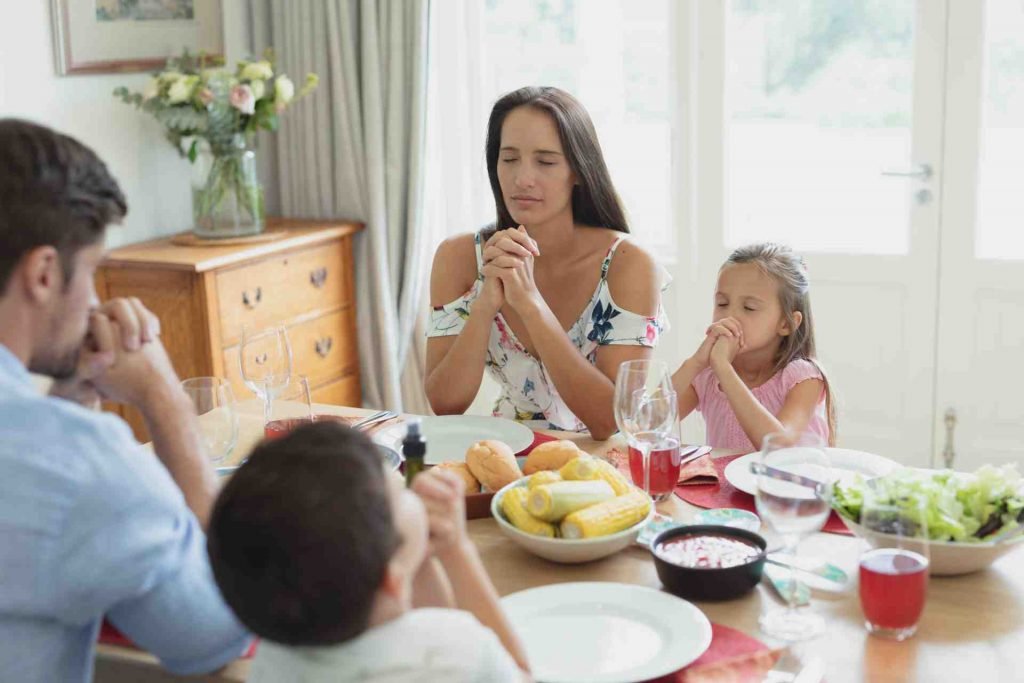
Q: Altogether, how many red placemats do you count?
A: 4